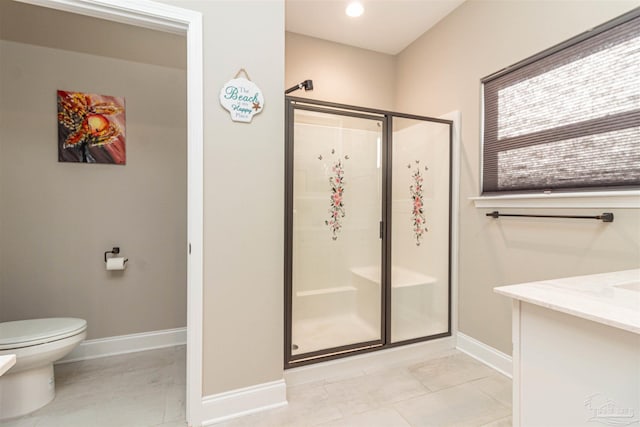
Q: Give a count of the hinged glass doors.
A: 1